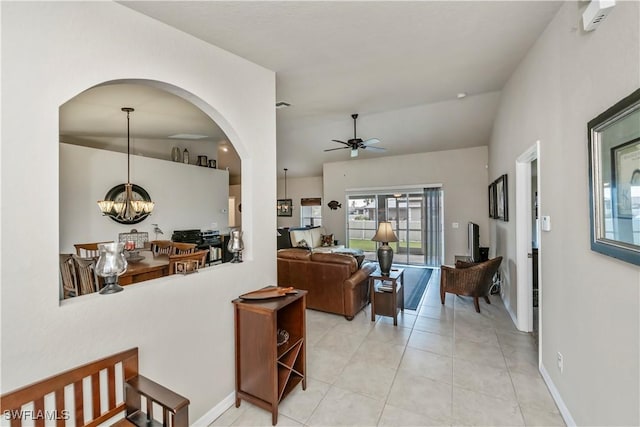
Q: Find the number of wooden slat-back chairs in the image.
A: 6